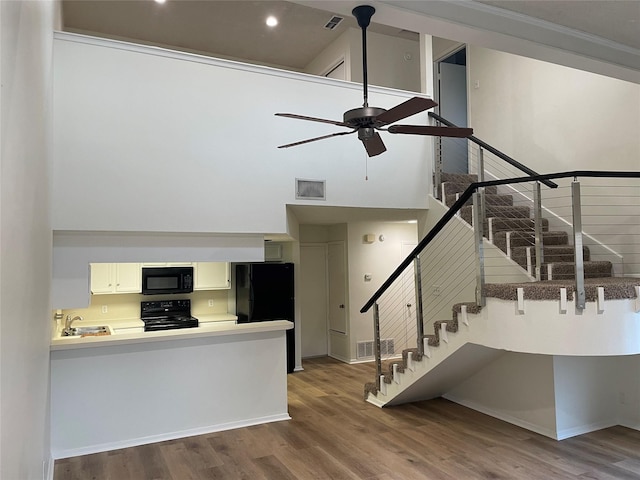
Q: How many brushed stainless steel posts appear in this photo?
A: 7